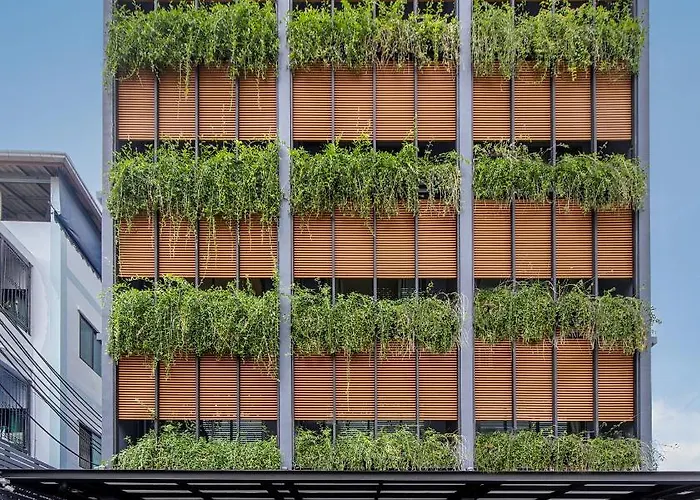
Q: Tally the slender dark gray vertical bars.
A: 9